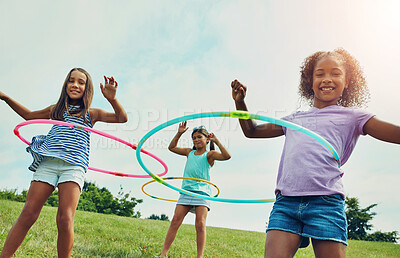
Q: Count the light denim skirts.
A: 1